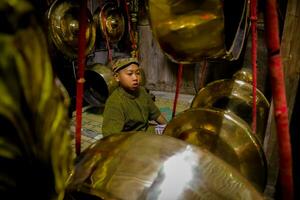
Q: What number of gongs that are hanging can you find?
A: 3